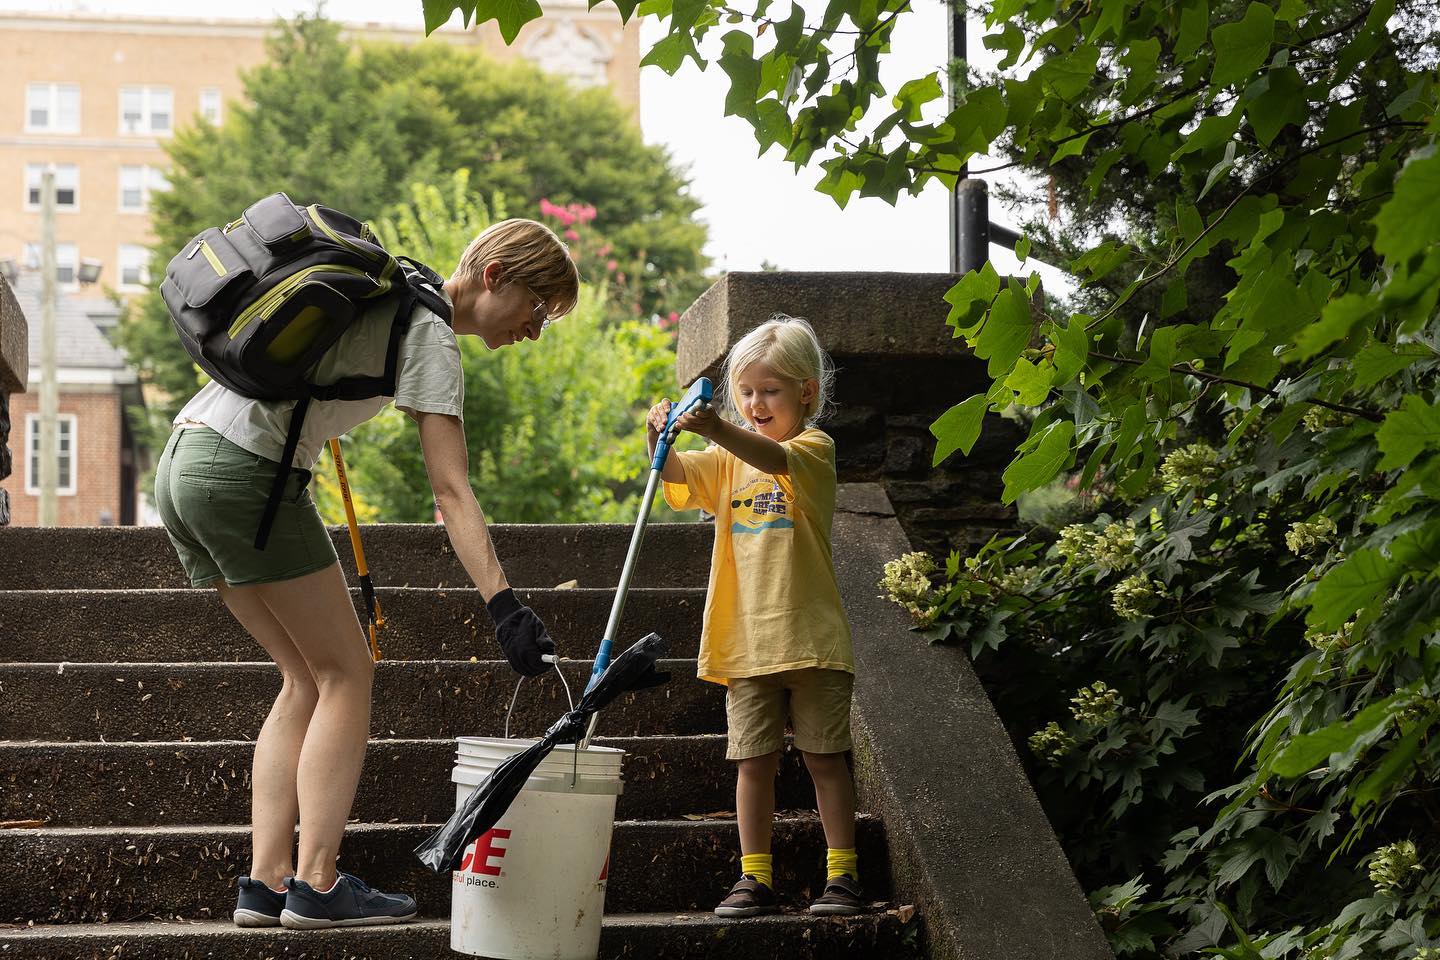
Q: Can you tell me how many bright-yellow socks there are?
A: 2